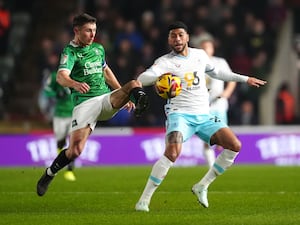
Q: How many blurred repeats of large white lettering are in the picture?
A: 3